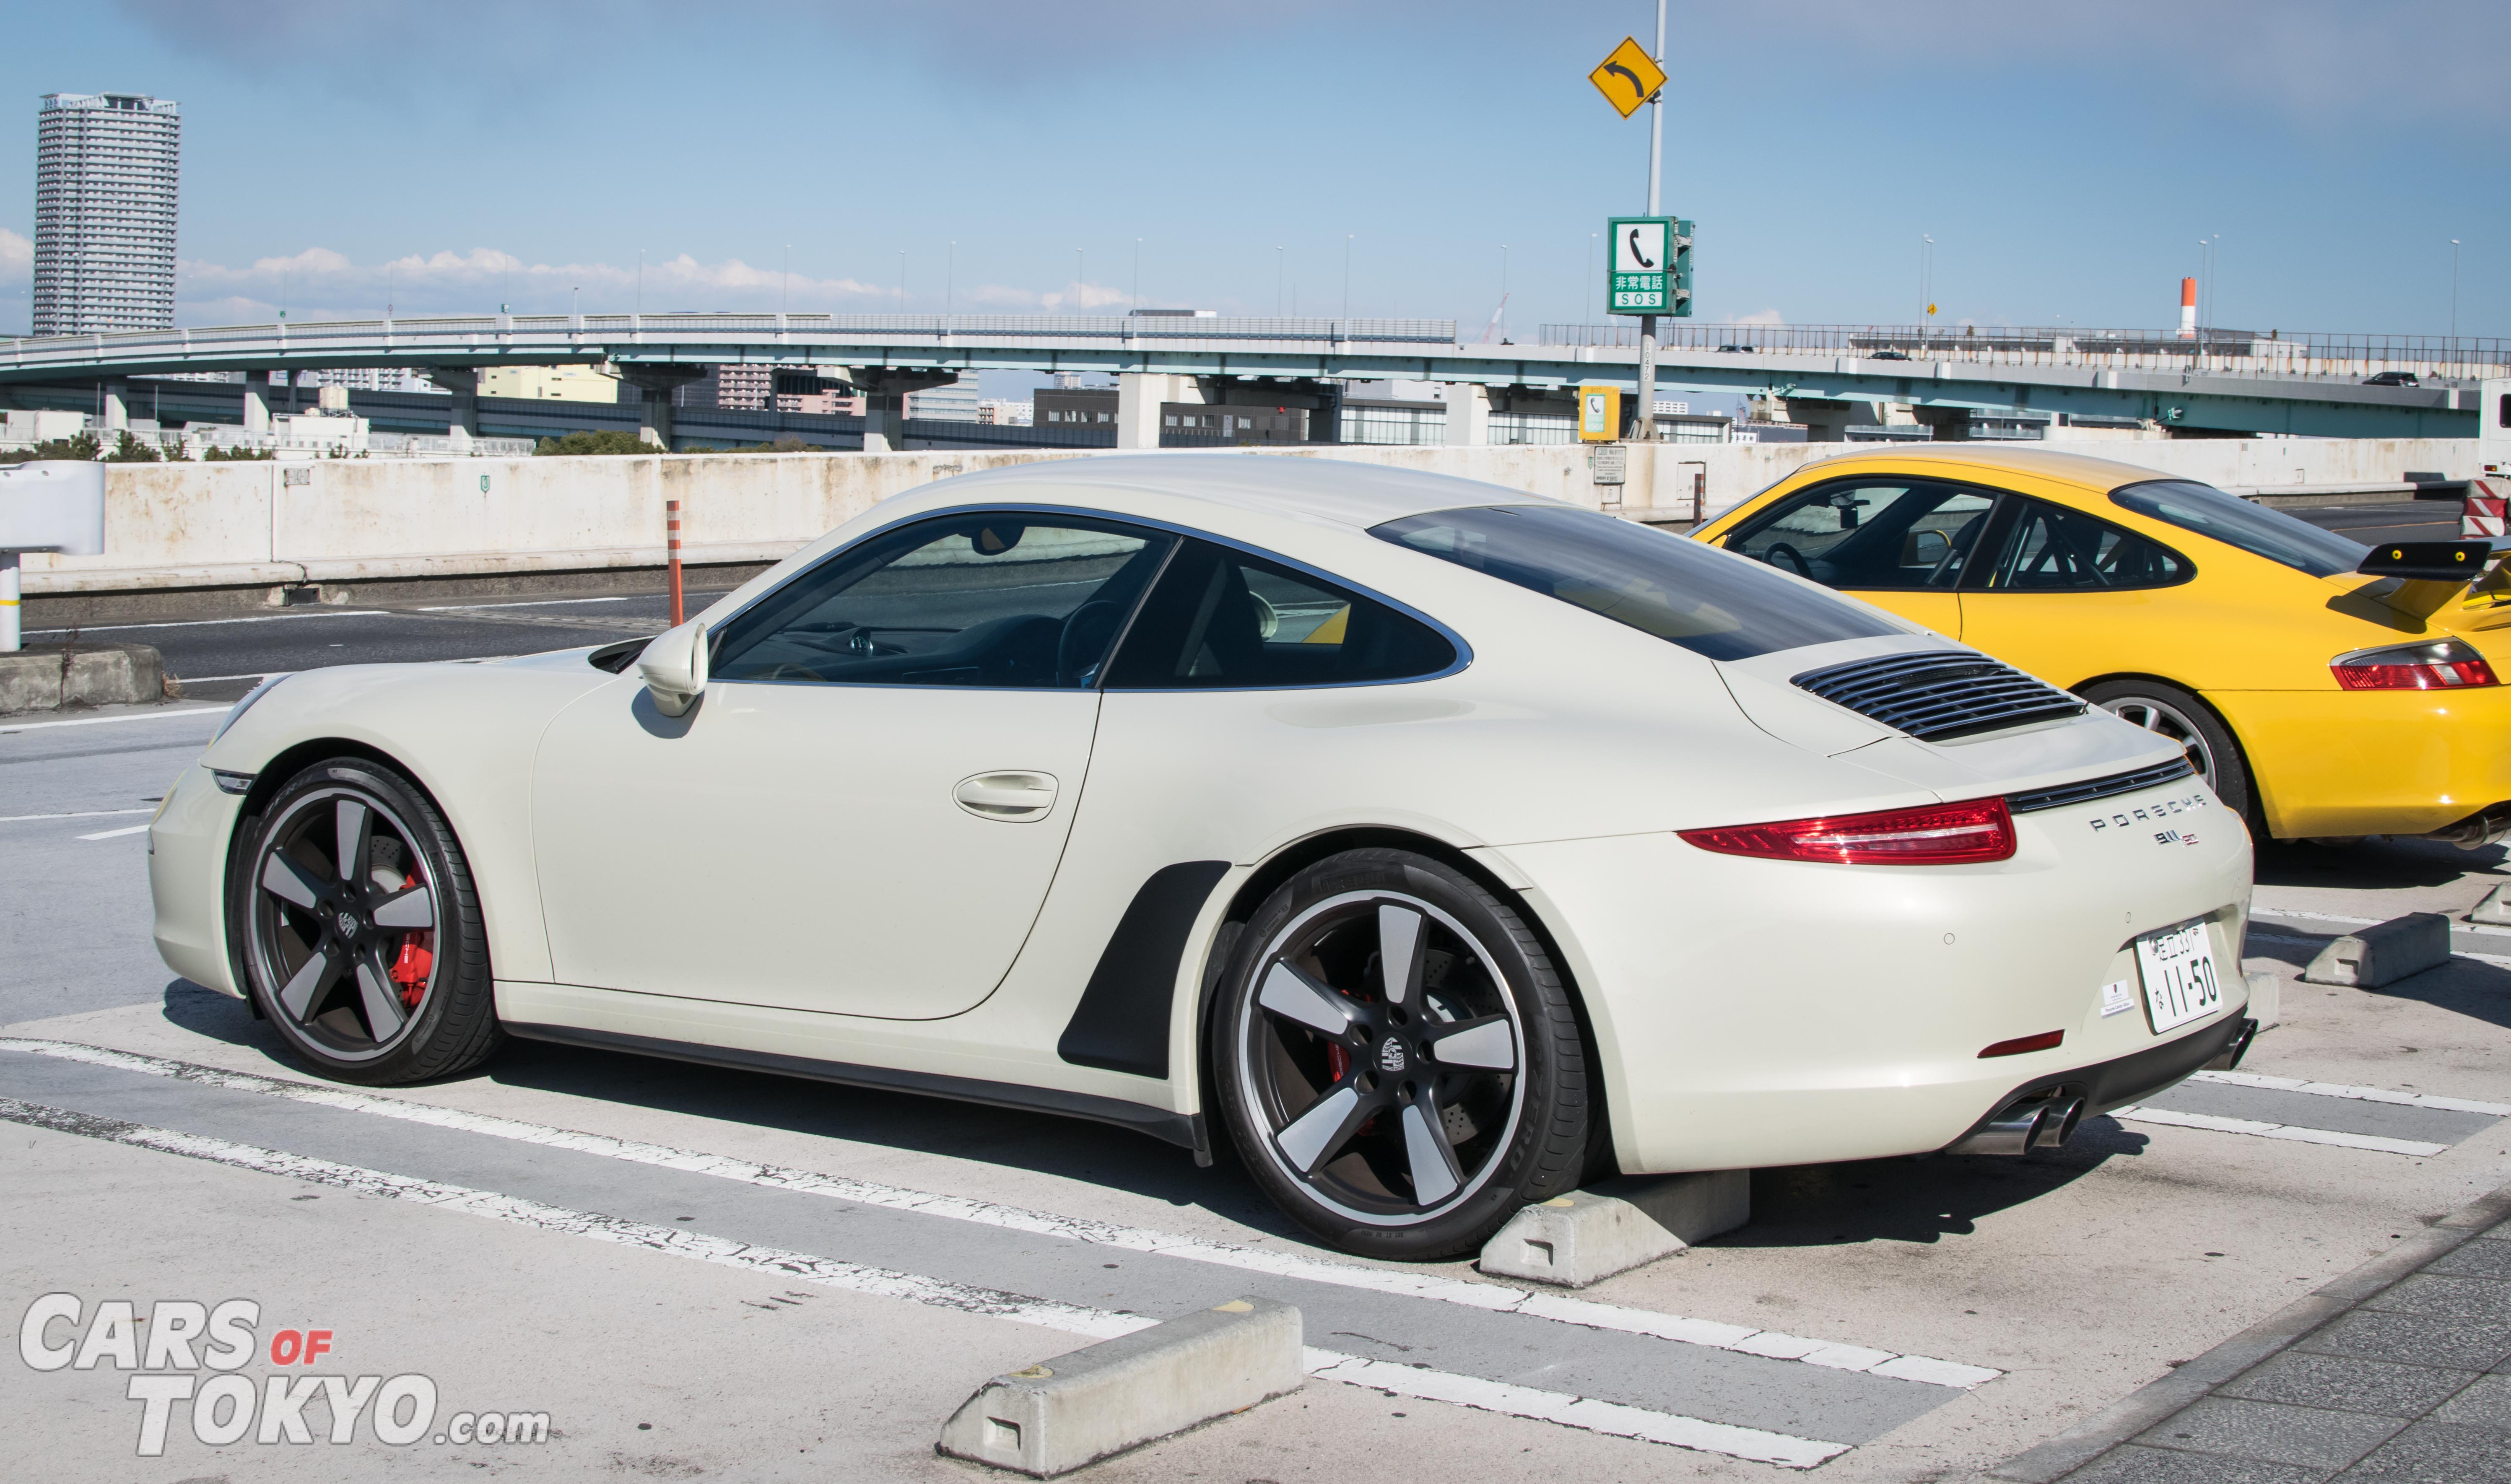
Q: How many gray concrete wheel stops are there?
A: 5